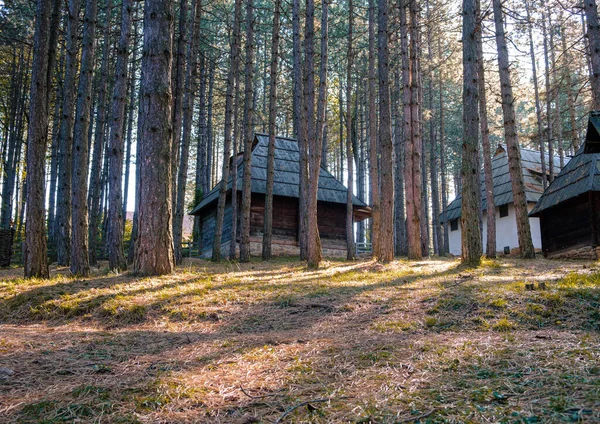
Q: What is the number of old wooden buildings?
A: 3